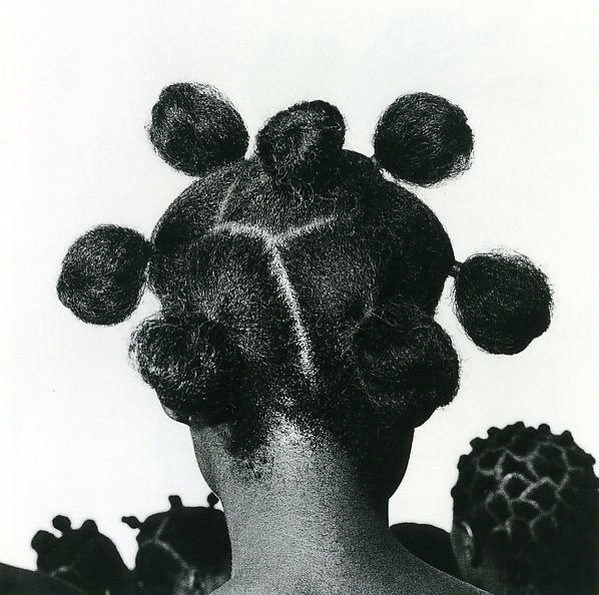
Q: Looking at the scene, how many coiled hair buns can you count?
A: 7